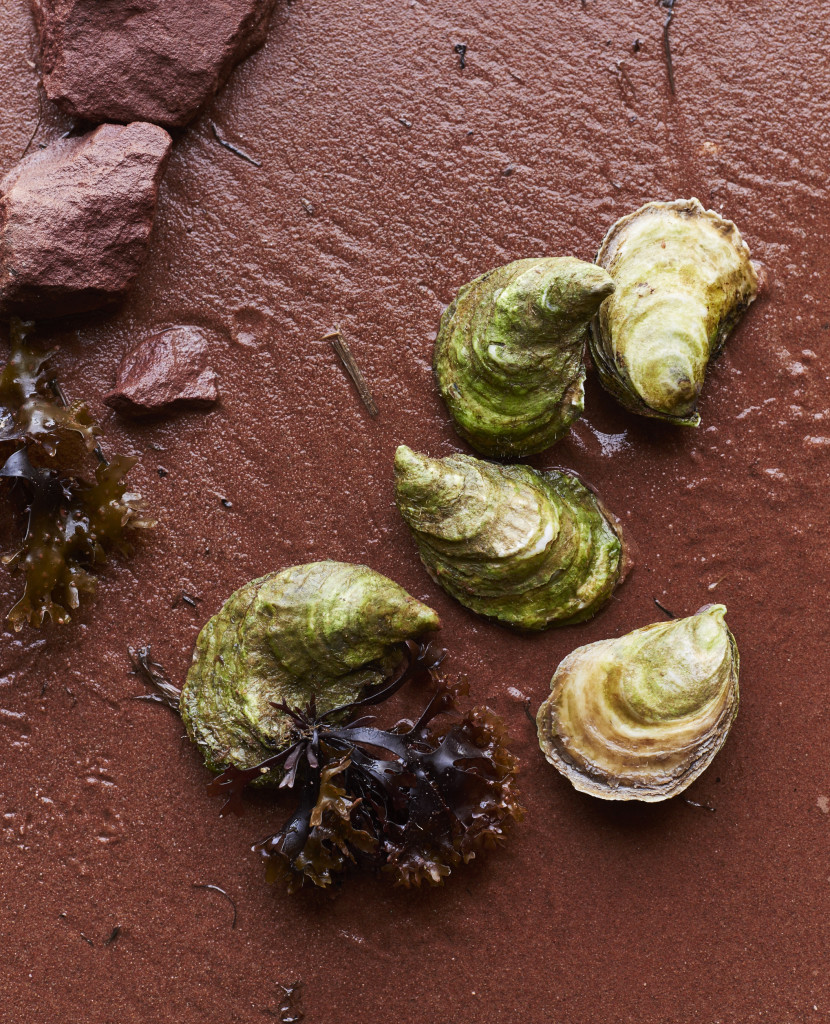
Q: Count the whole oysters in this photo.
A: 5